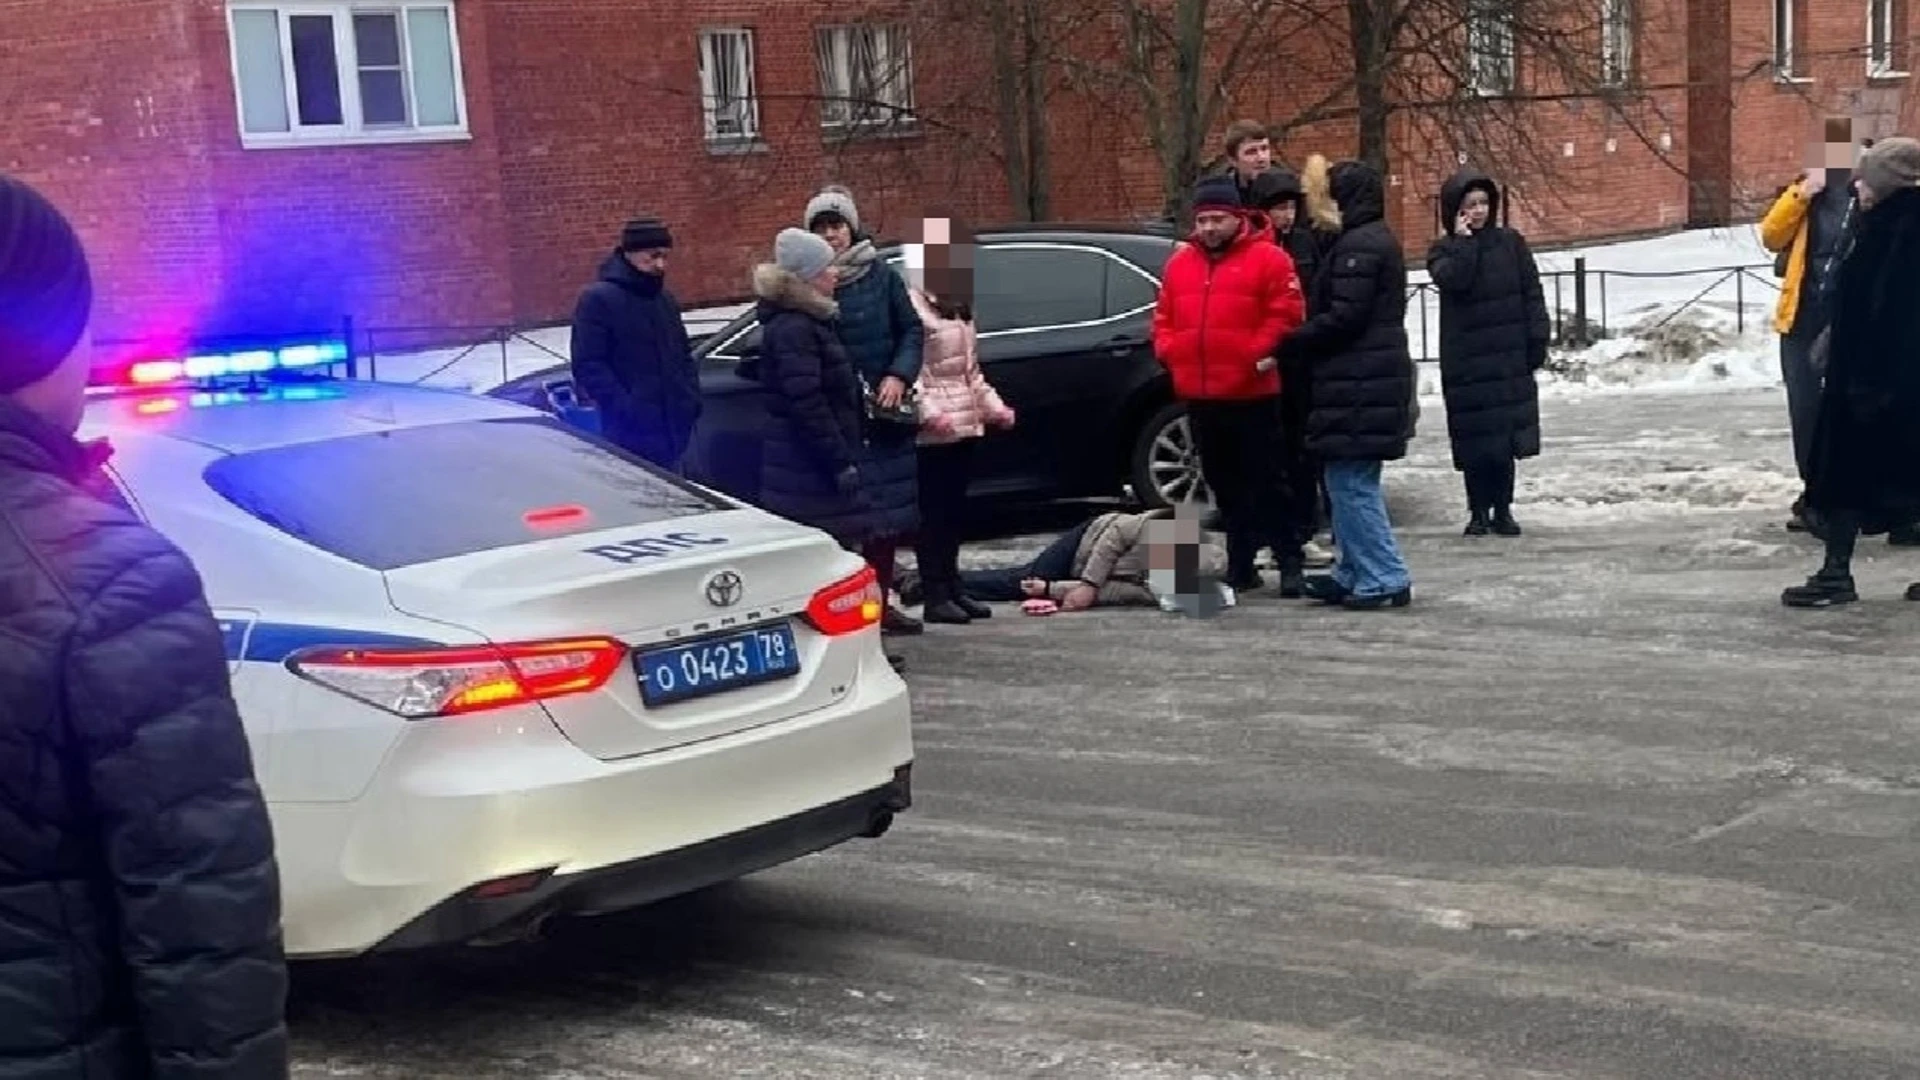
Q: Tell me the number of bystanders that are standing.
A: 12